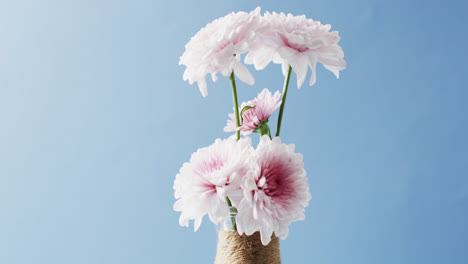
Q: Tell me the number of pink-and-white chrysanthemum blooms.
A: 5